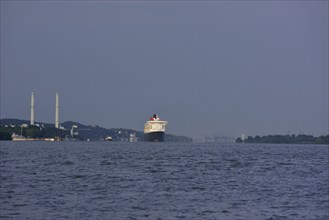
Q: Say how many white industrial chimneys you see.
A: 2